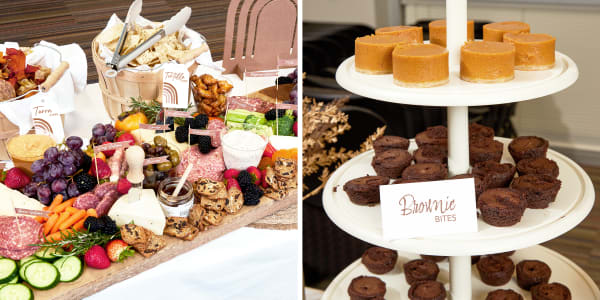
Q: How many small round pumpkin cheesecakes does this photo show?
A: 7